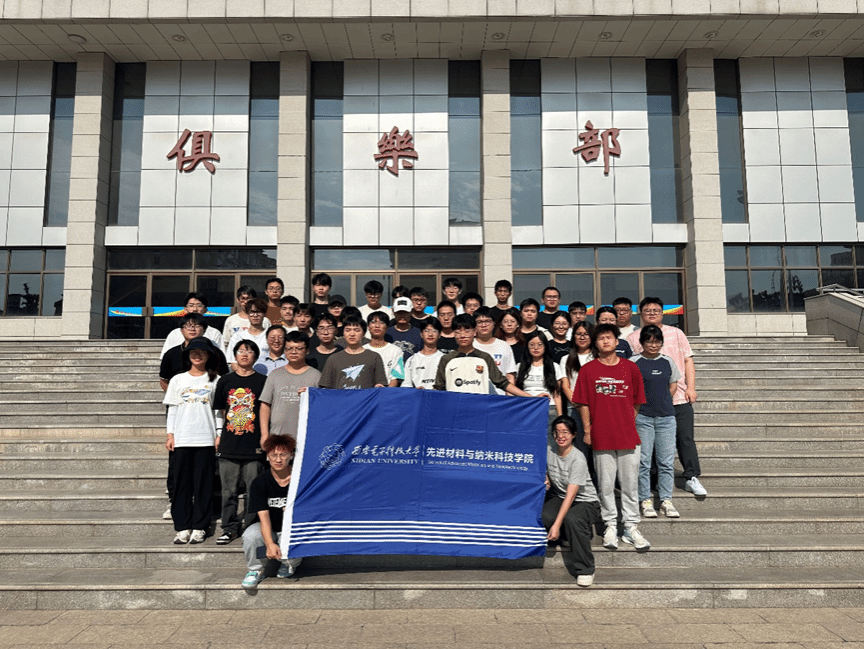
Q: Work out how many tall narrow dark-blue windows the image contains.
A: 9